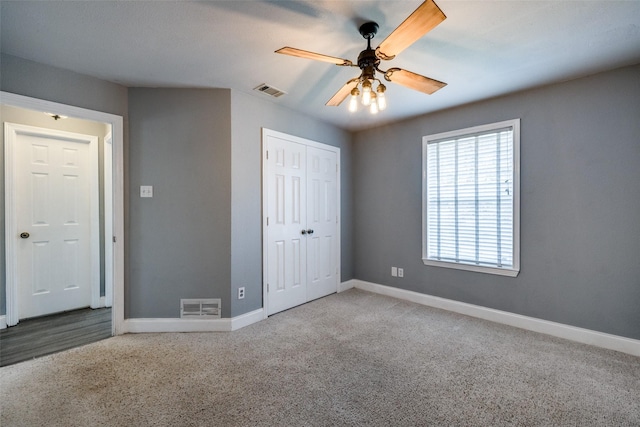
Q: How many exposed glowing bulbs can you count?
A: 4